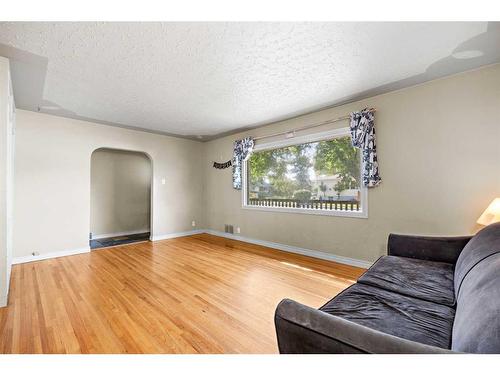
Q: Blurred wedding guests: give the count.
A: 0